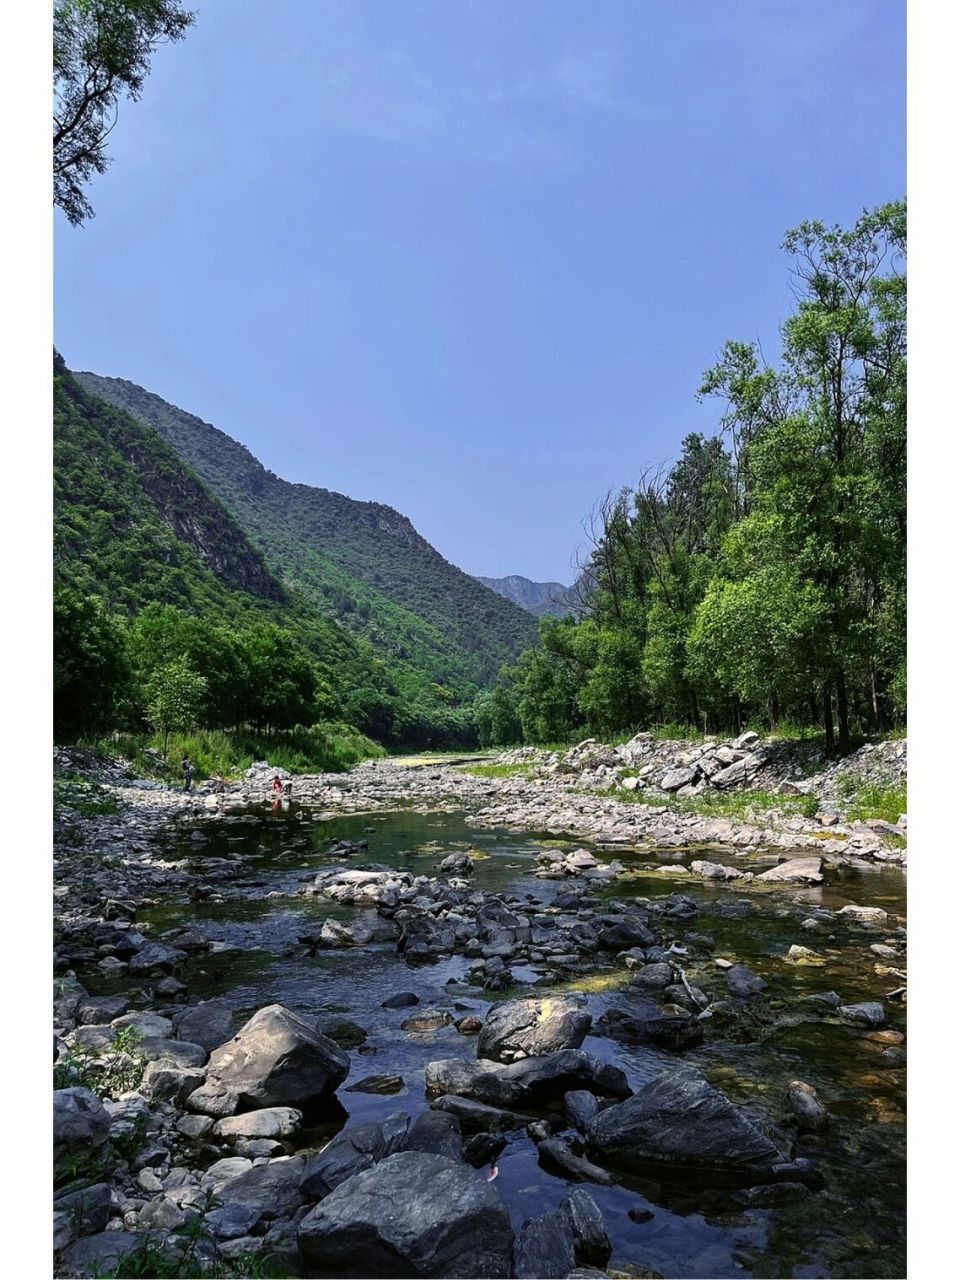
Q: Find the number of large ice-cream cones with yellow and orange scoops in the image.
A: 0